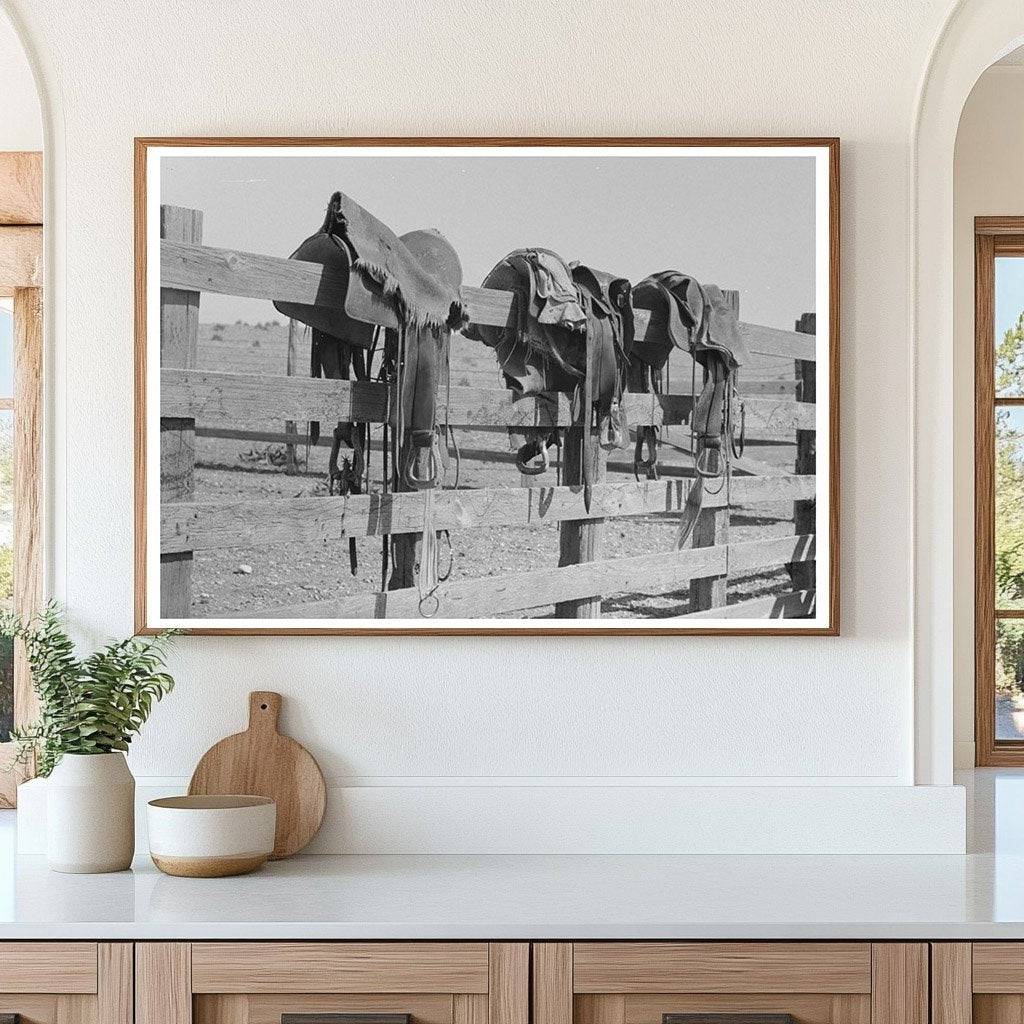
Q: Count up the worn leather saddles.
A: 3